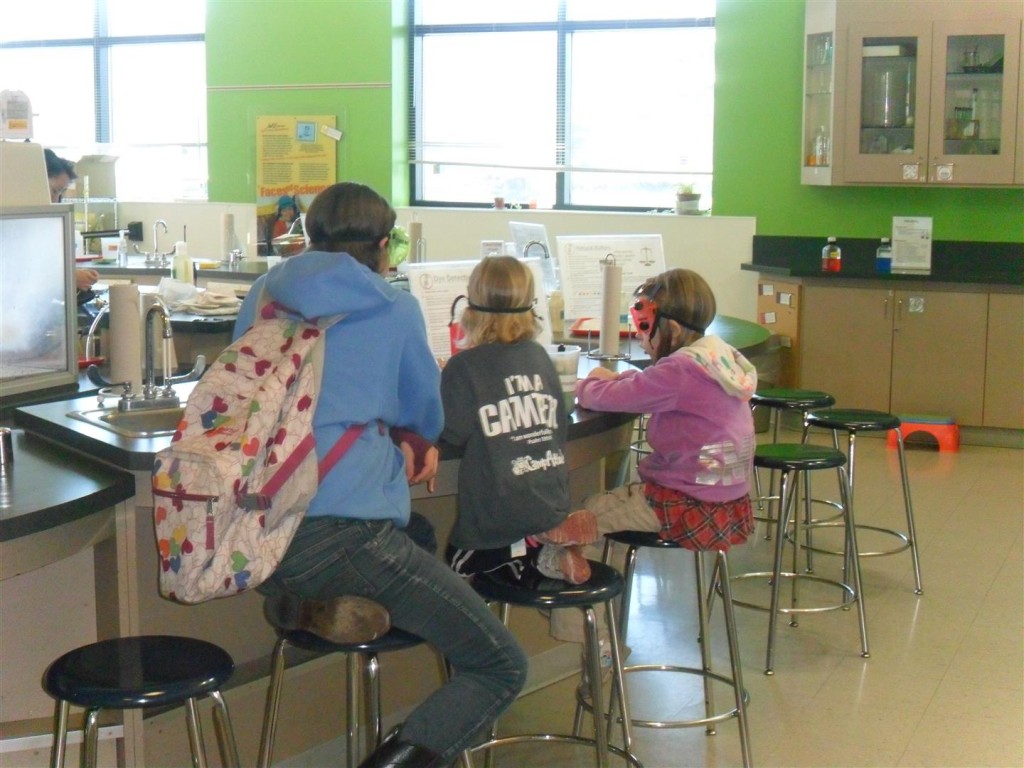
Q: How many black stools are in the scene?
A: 7